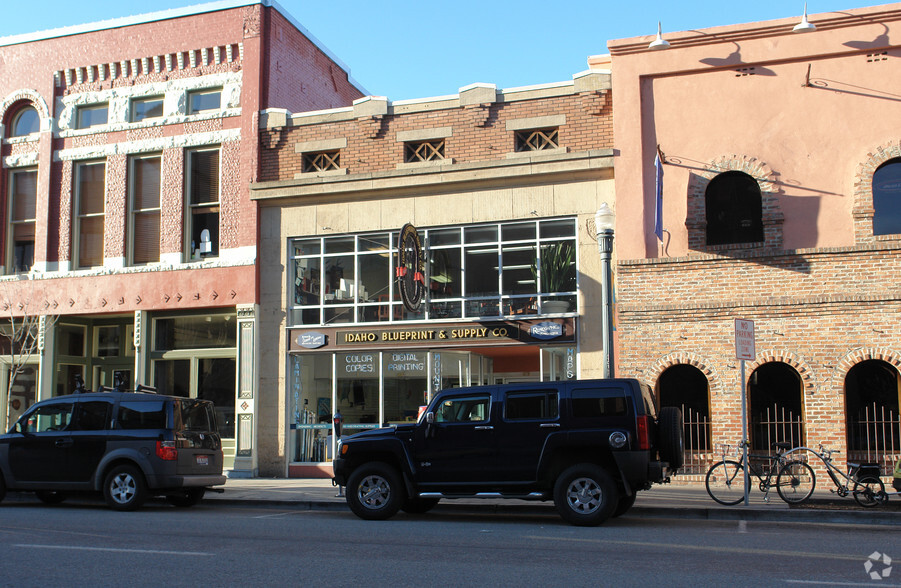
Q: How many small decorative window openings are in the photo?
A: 3